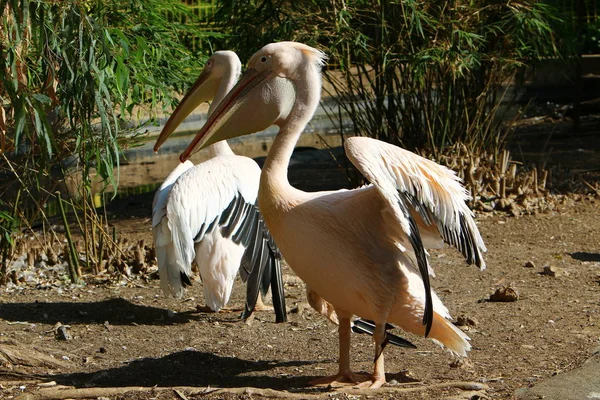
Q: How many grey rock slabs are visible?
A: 1